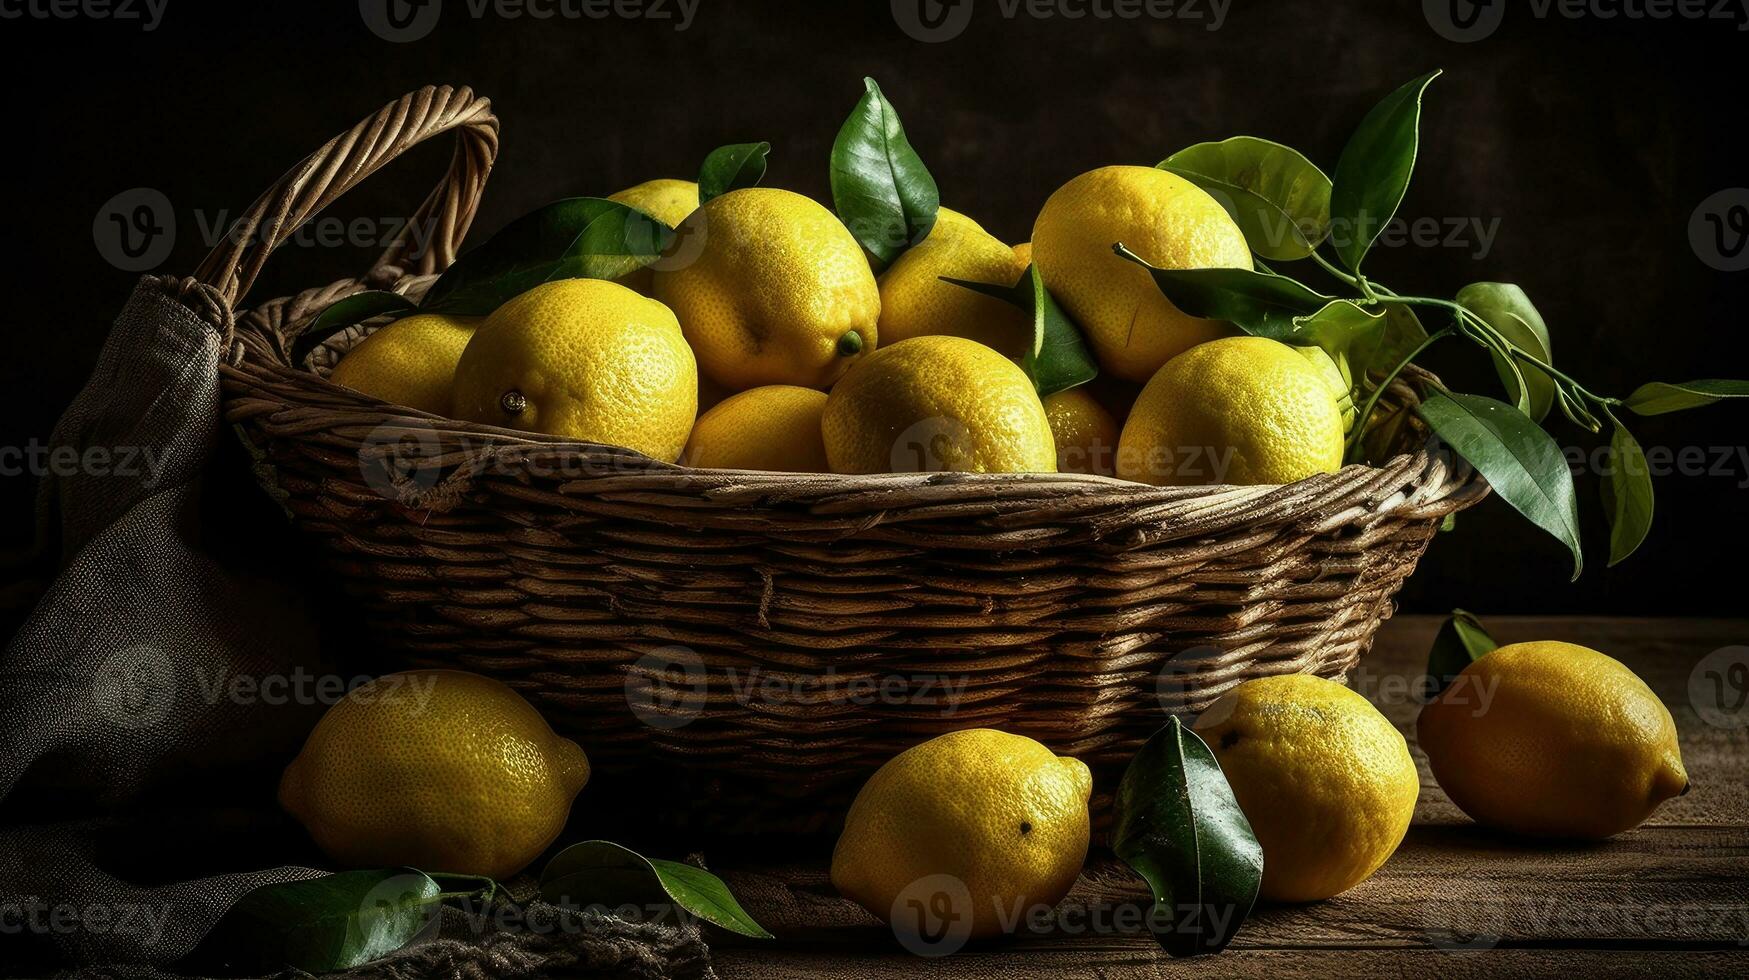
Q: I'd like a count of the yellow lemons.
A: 15